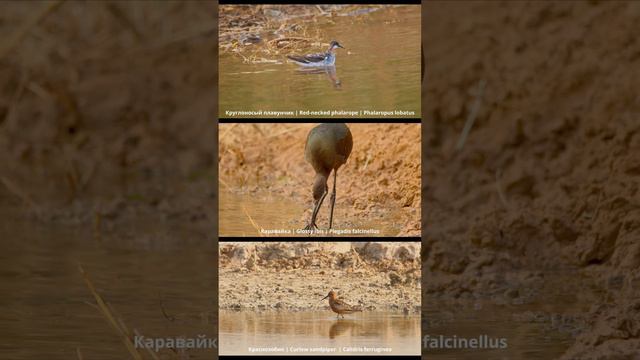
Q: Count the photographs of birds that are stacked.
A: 3